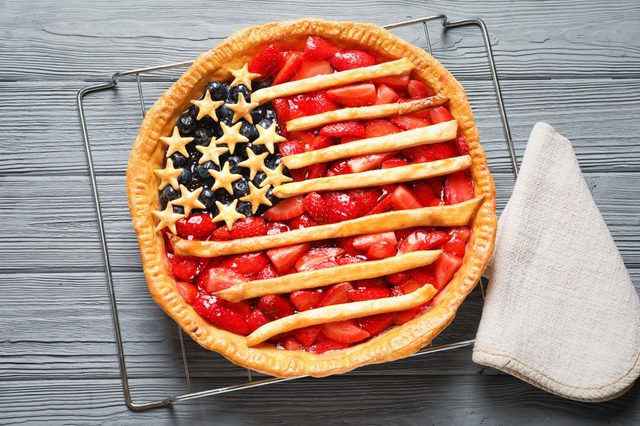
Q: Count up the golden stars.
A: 15